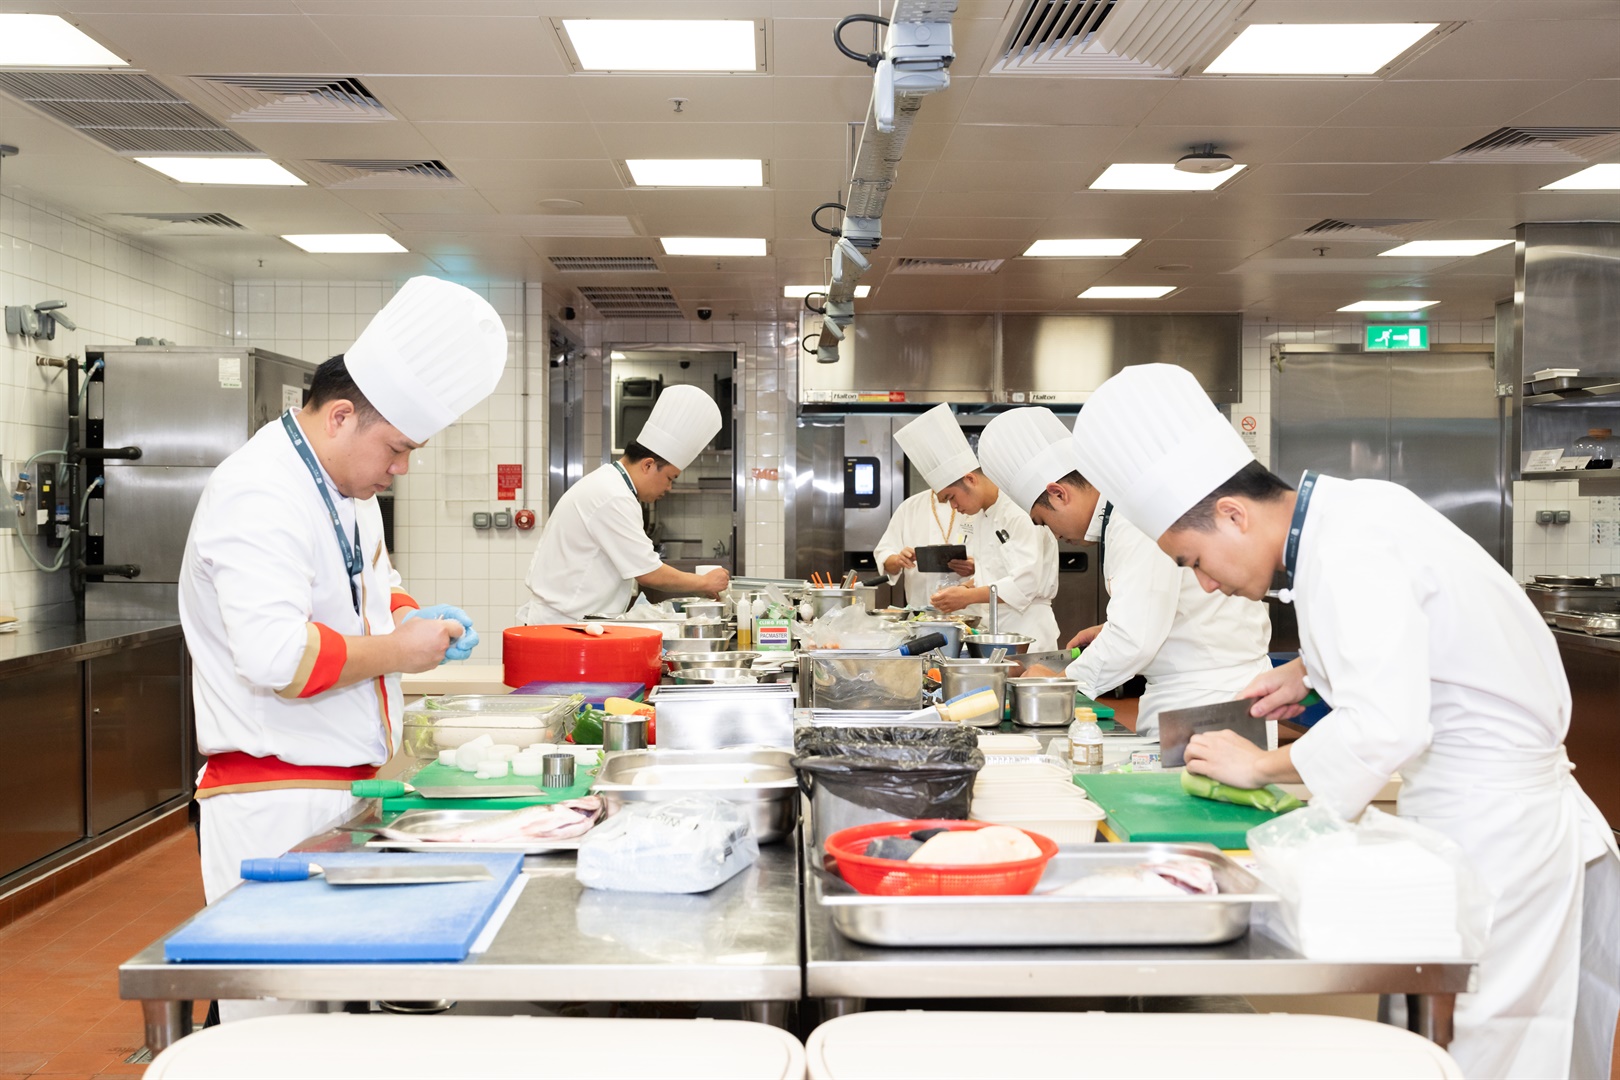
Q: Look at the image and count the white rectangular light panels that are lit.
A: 14